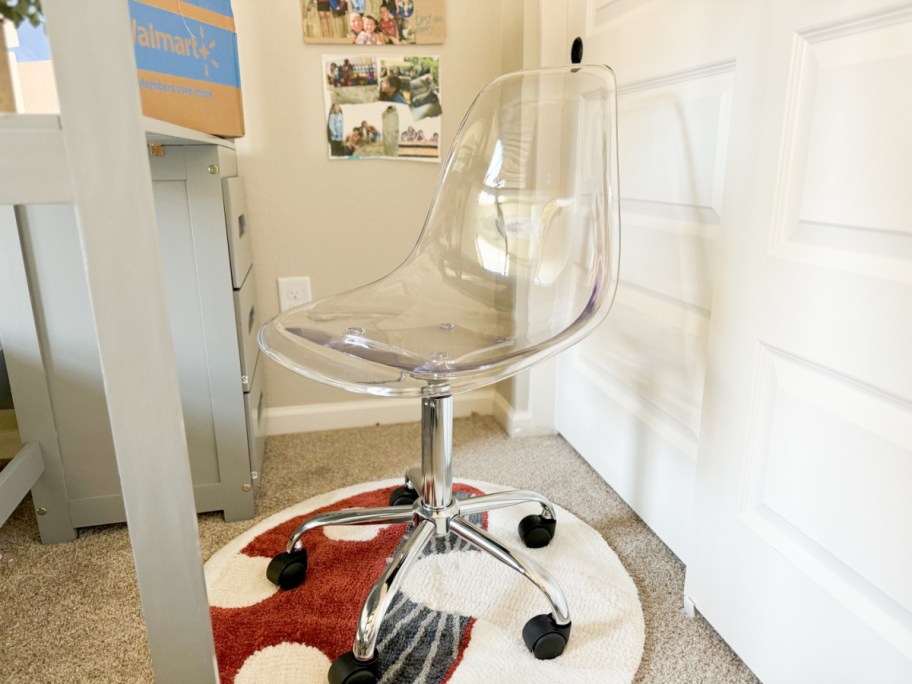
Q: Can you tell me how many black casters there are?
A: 5